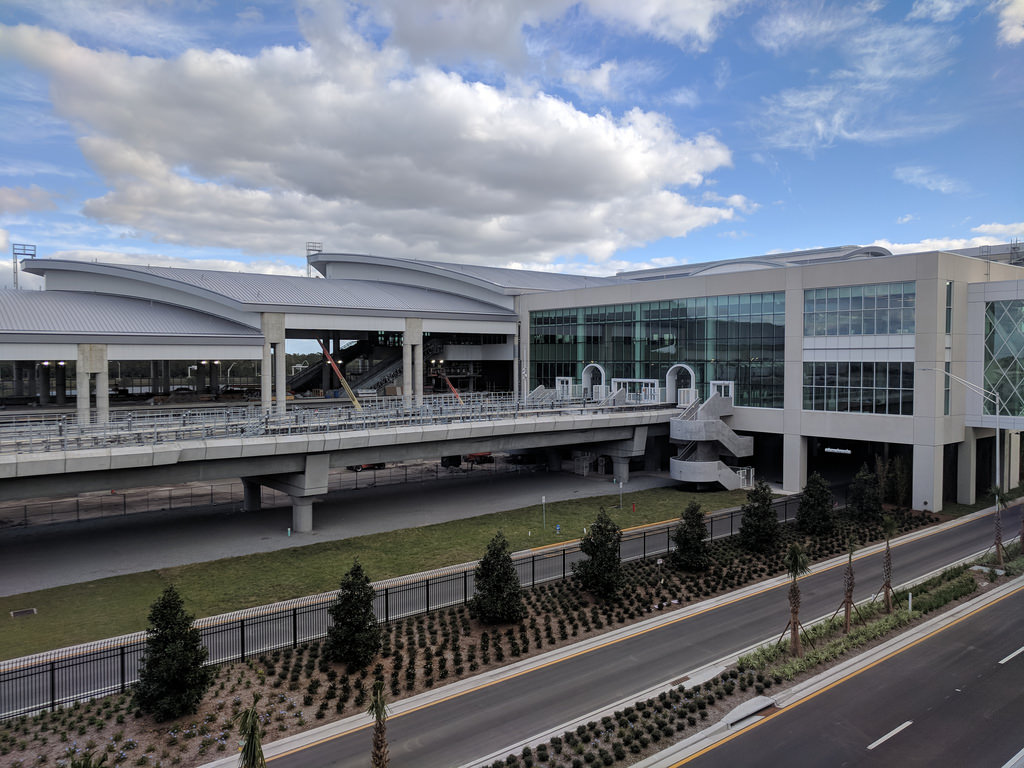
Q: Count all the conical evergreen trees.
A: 8